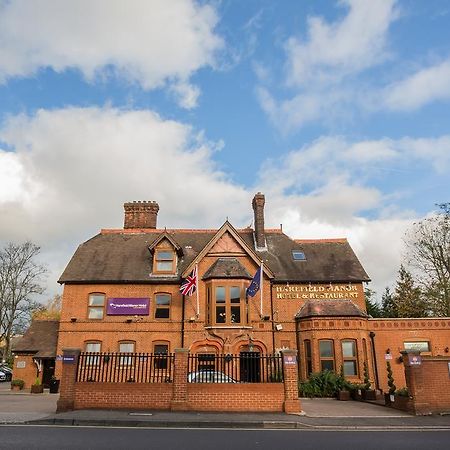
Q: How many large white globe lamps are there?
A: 0